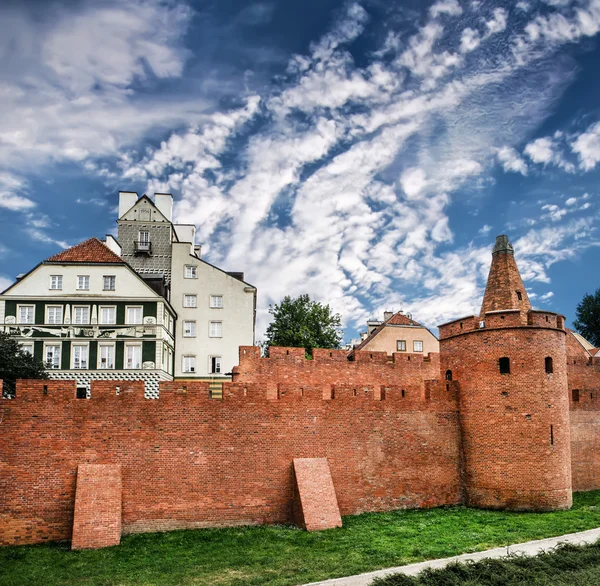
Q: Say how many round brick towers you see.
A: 1